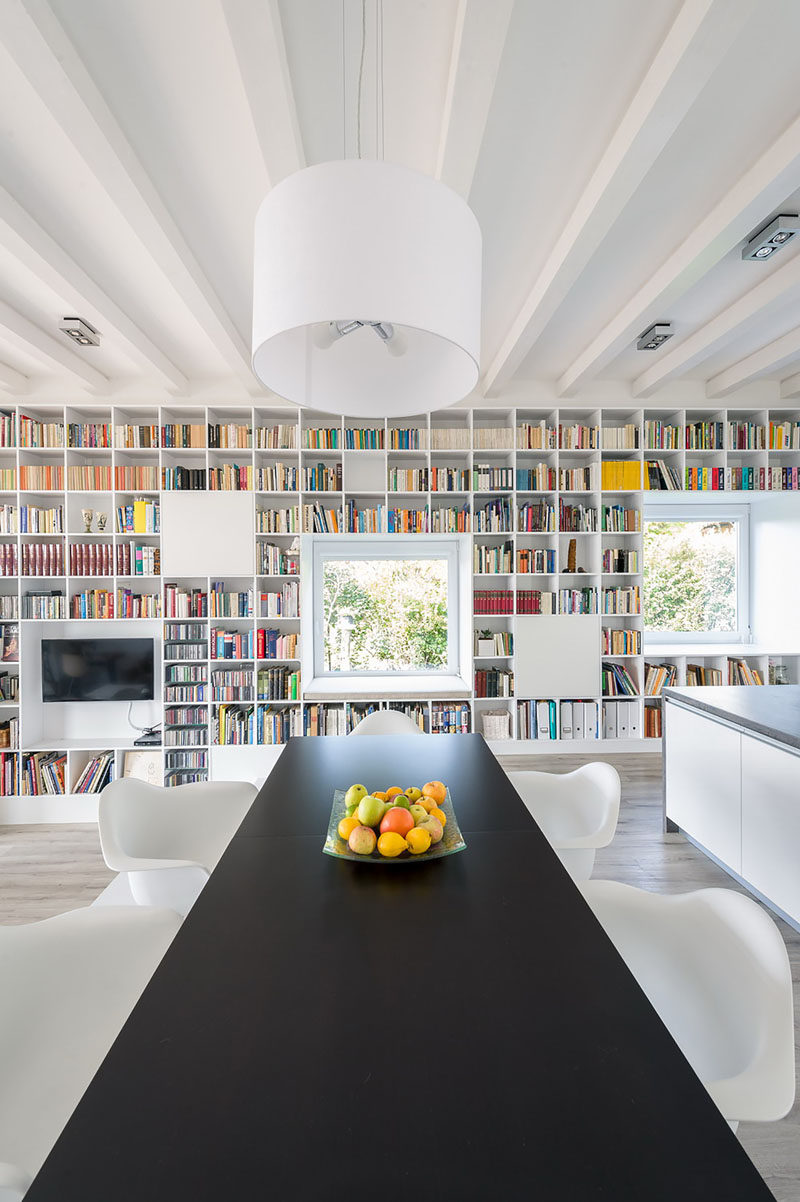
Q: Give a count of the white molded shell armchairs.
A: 5